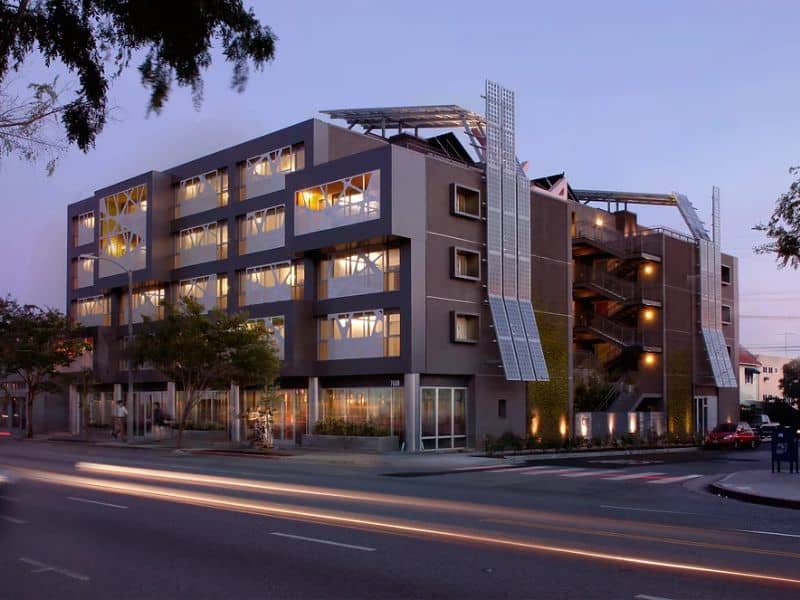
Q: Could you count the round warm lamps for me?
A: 4